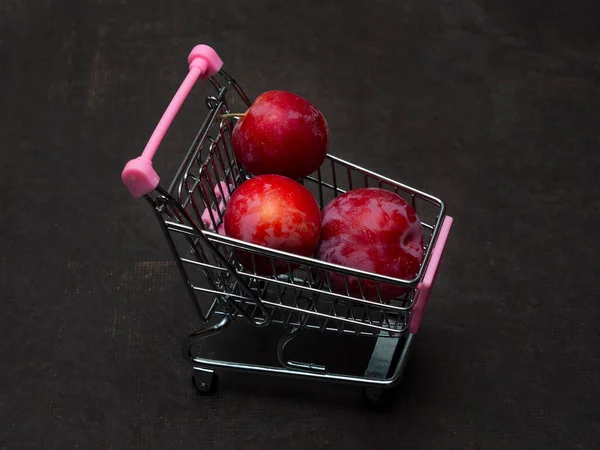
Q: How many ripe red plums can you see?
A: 3